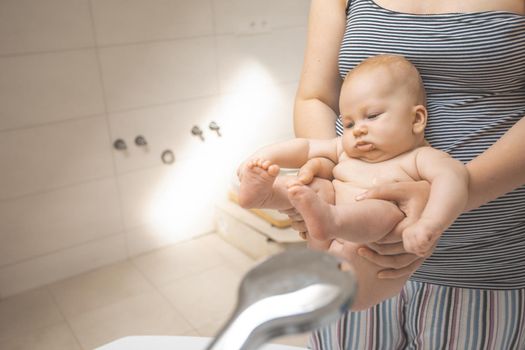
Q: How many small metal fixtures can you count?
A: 5